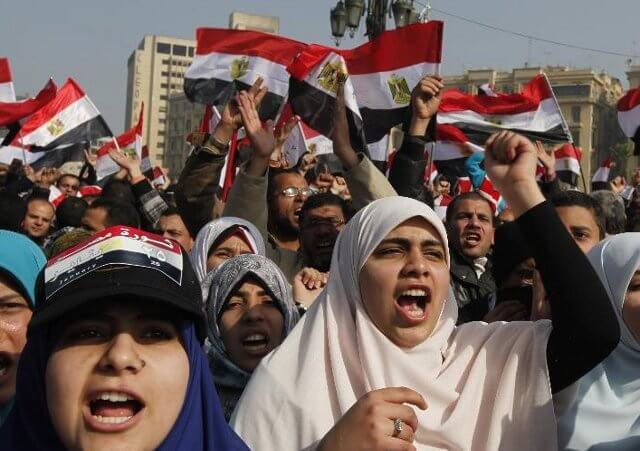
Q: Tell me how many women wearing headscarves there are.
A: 6